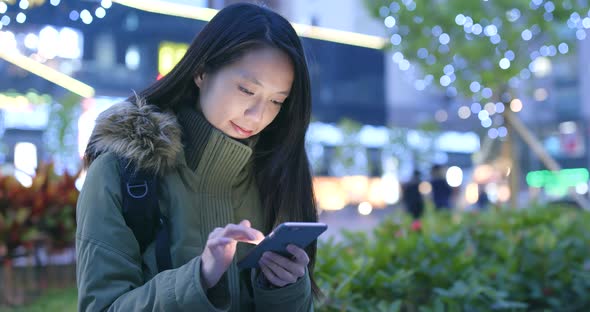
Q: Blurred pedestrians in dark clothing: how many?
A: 2